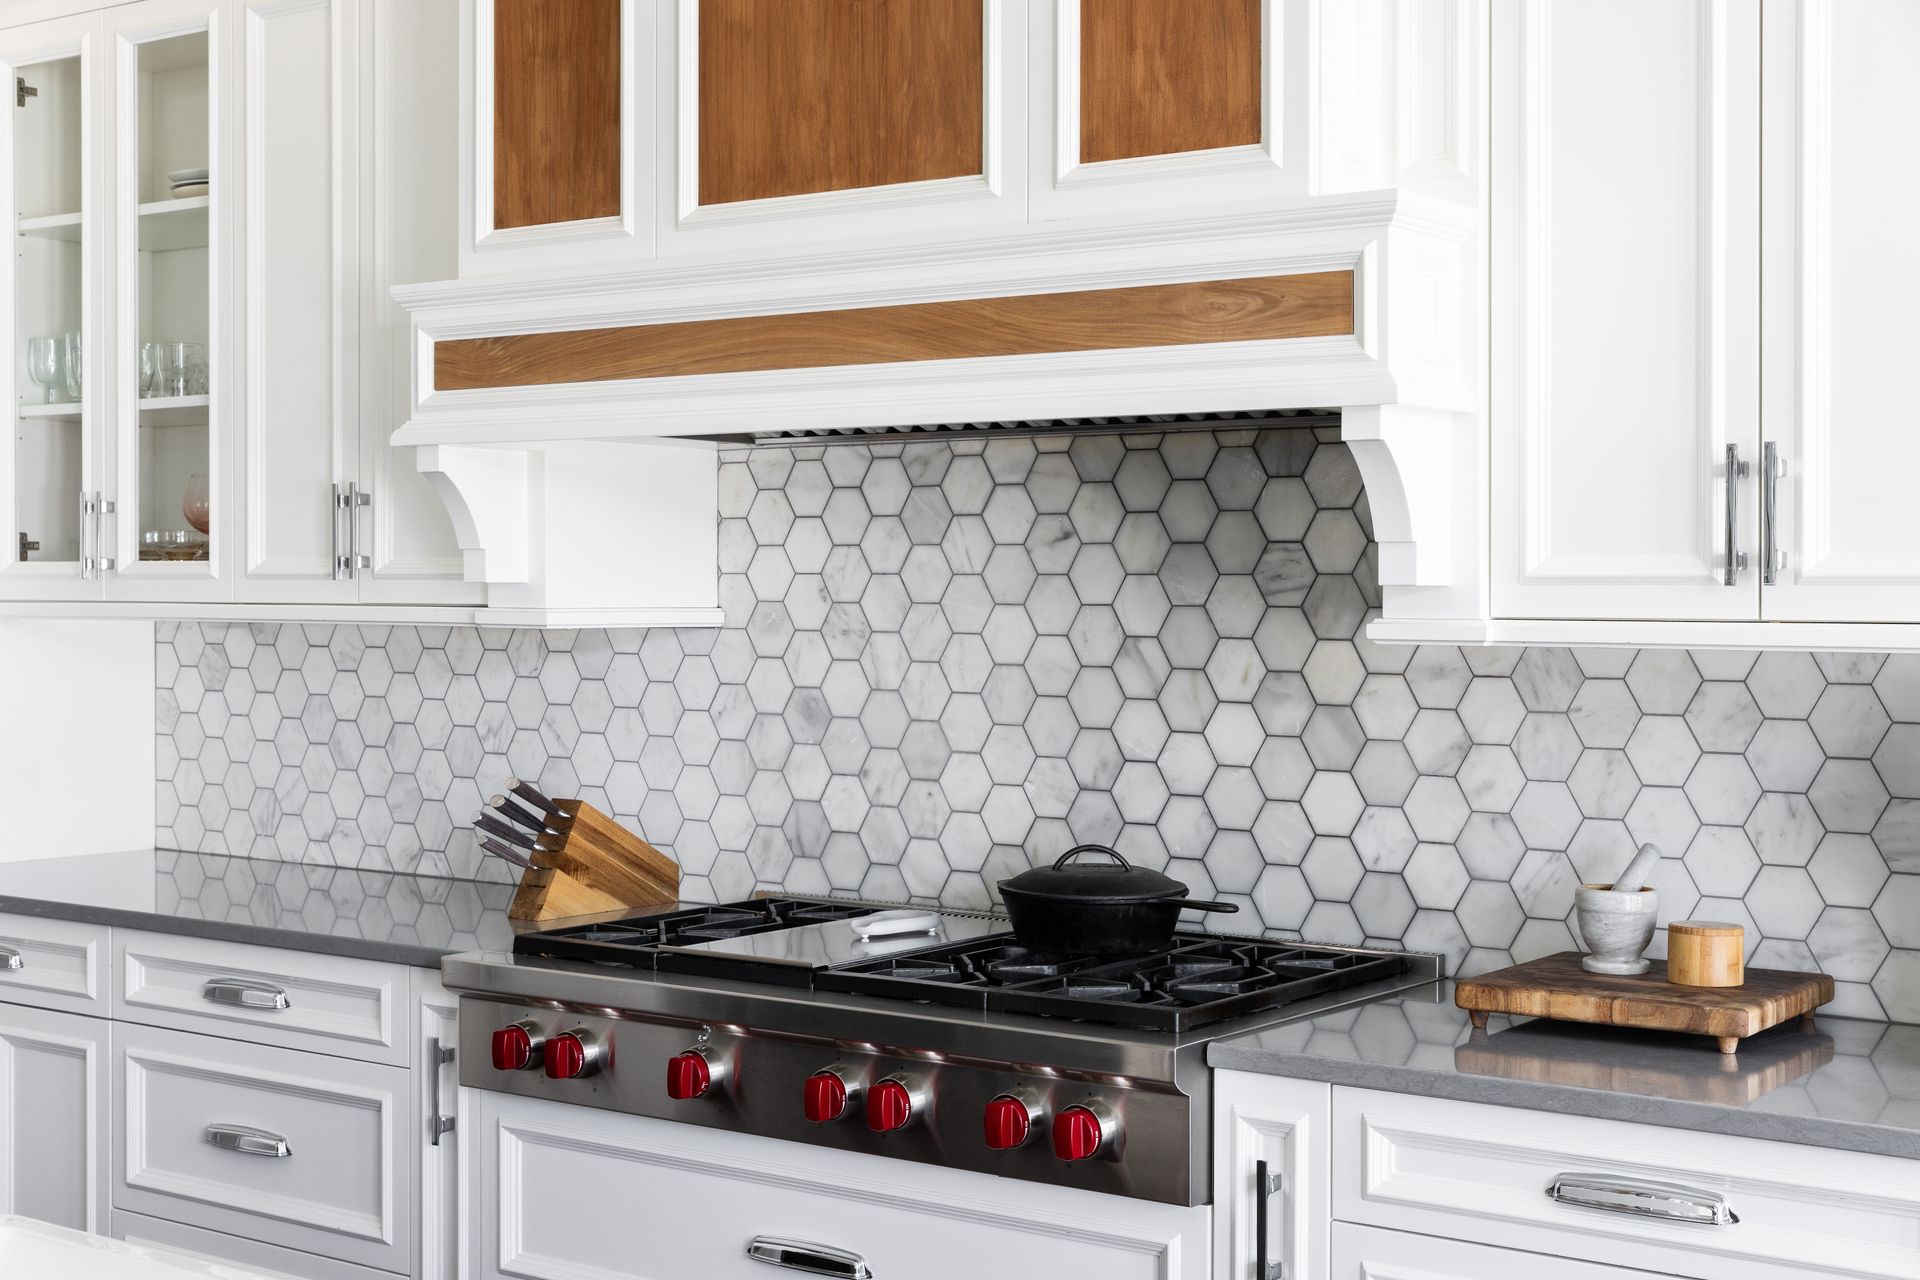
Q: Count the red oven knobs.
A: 7